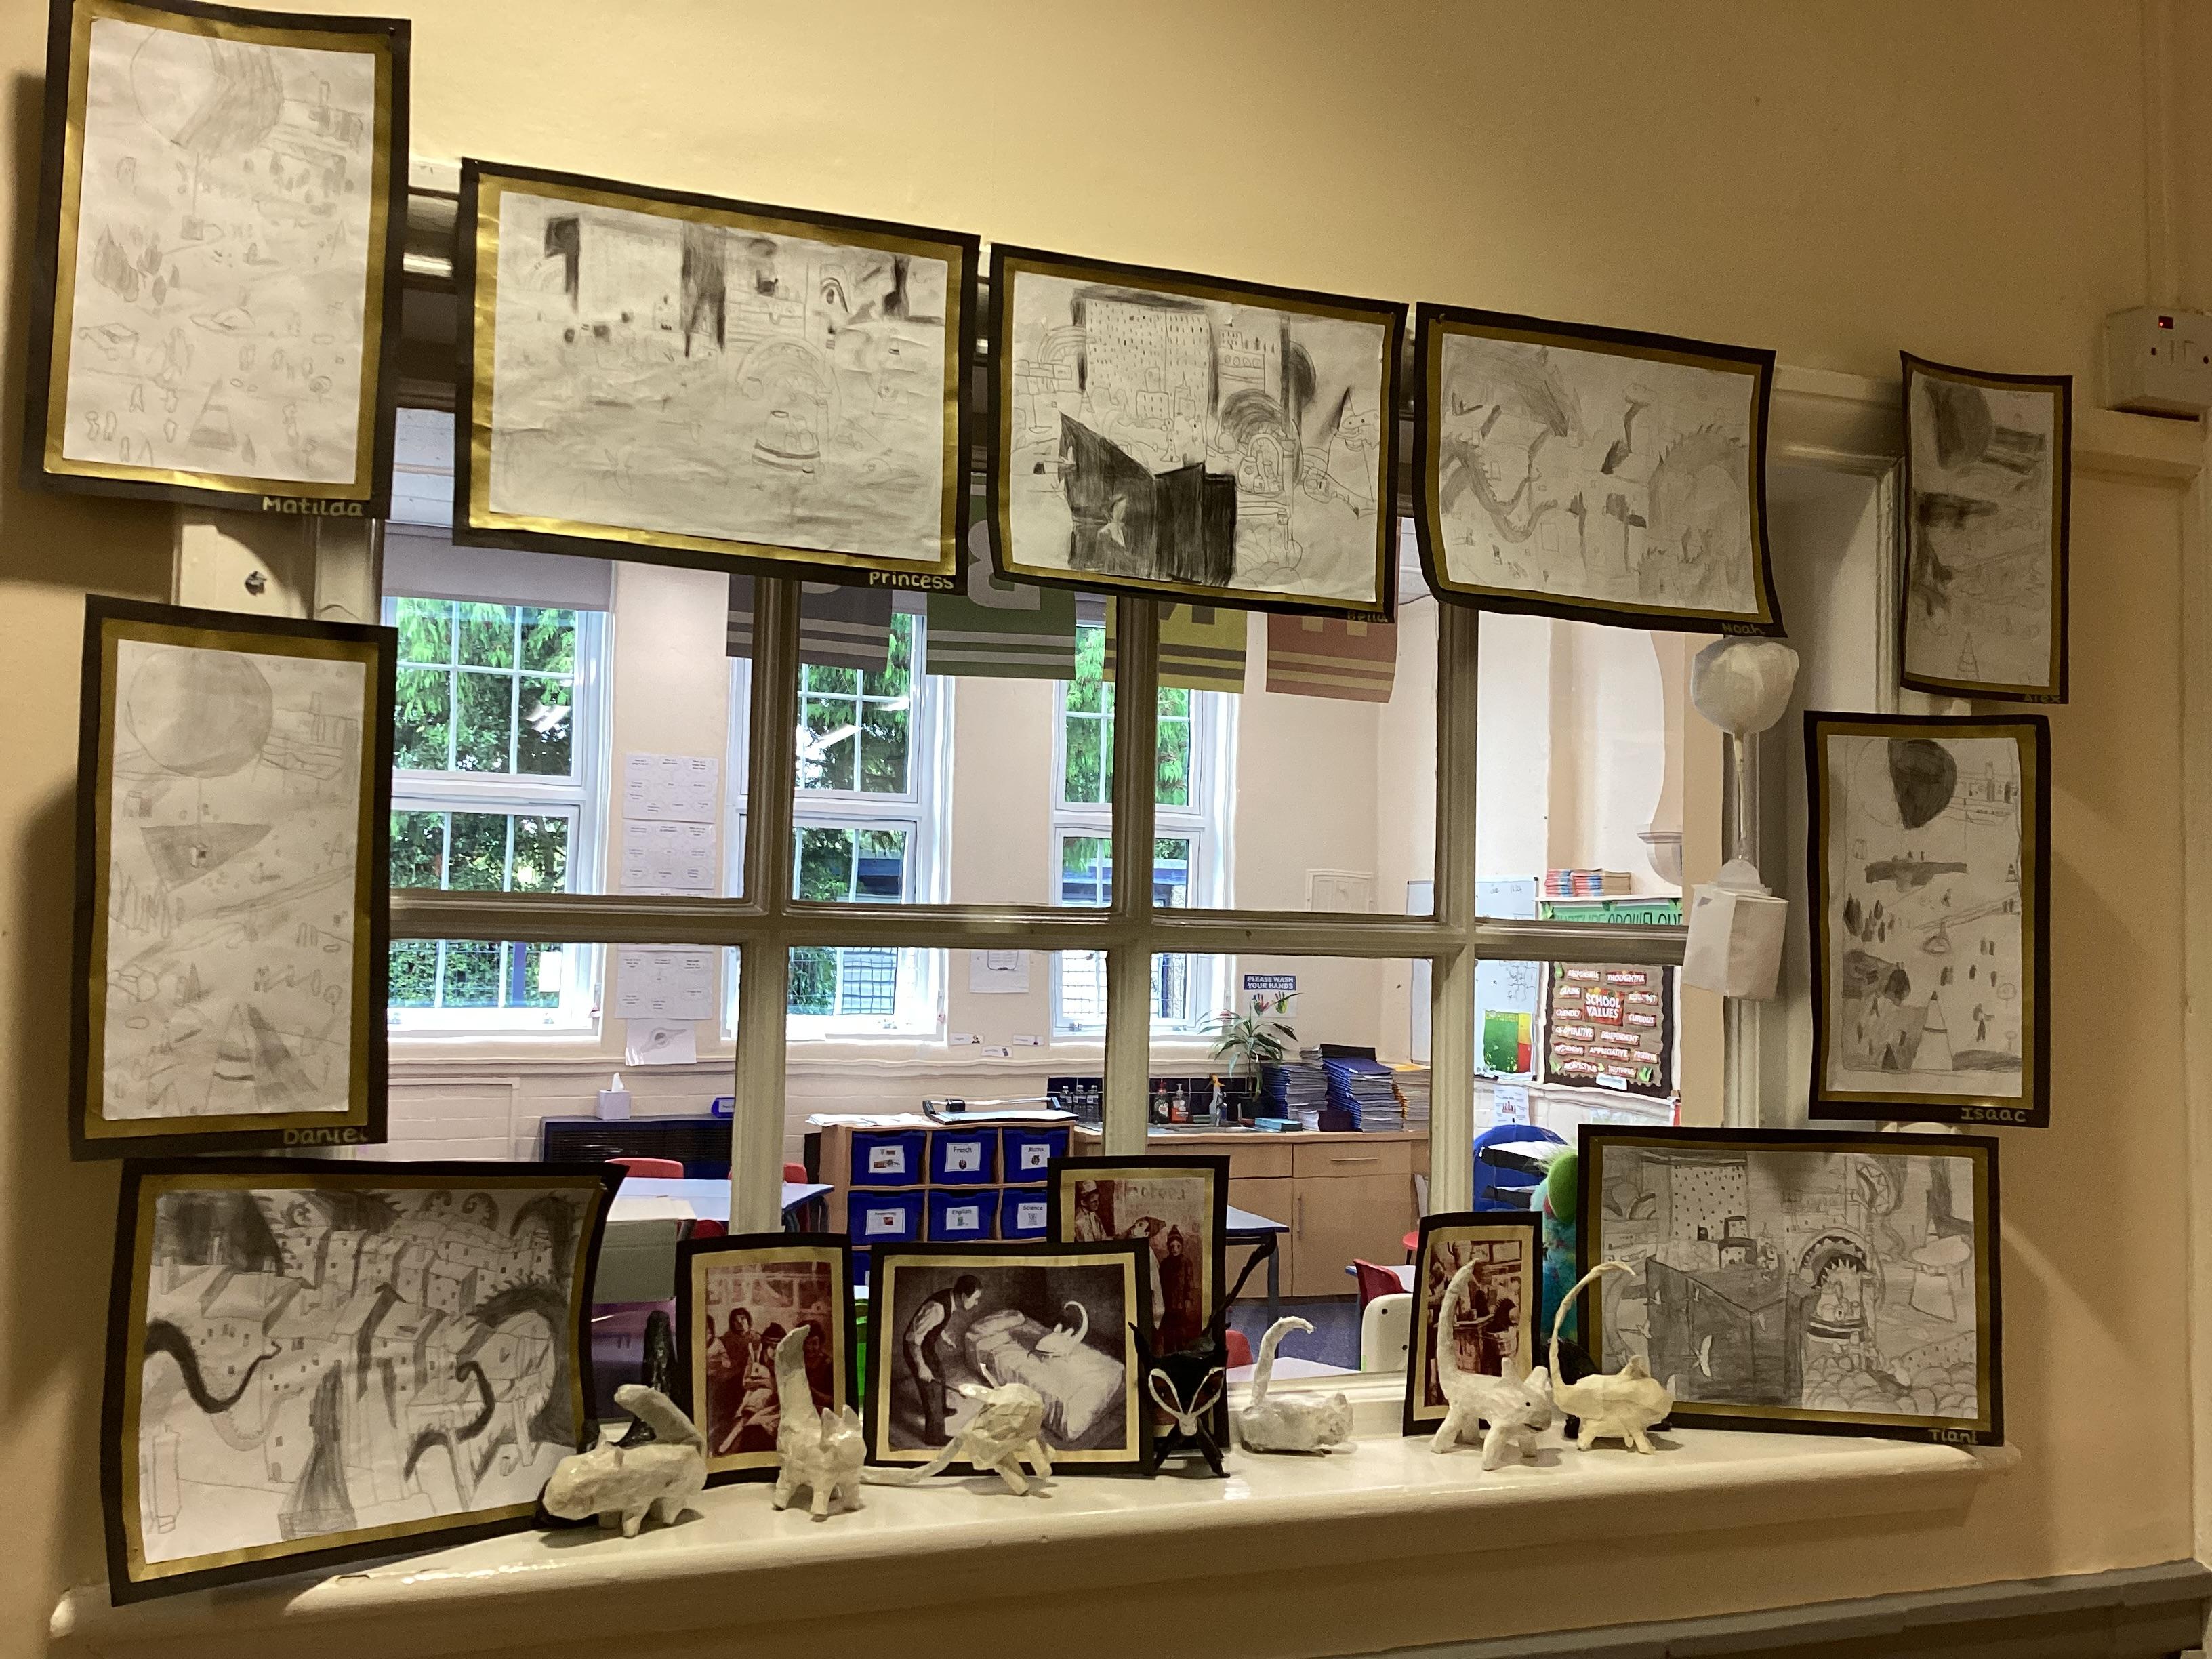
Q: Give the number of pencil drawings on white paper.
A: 9